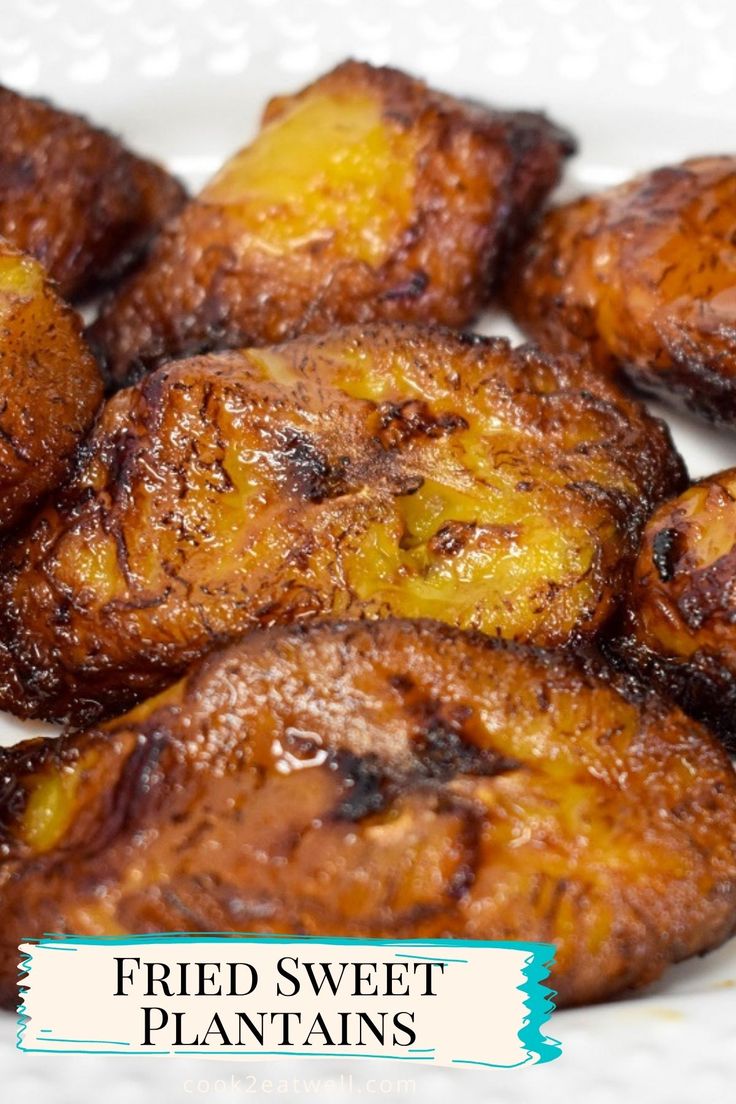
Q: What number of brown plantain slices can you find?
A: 7